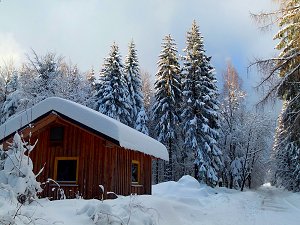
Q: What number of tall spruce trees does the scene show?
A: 4